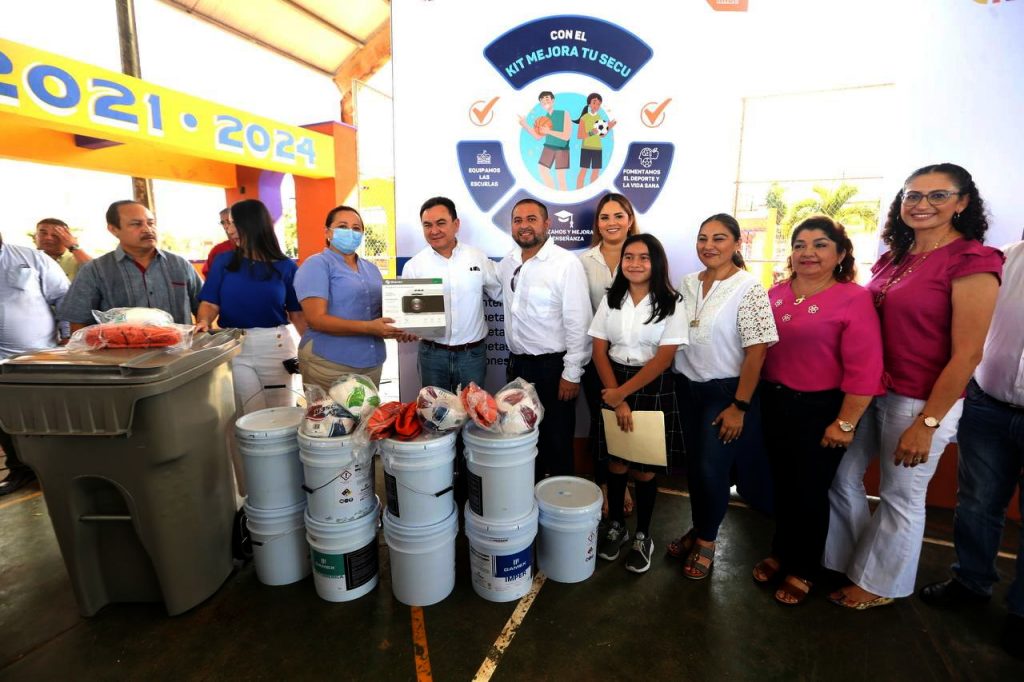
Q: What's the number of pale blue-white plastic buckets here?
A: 9